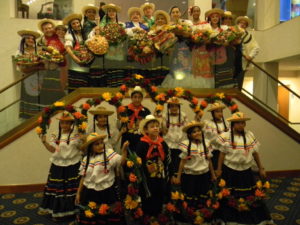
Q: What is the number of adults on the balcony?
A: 14